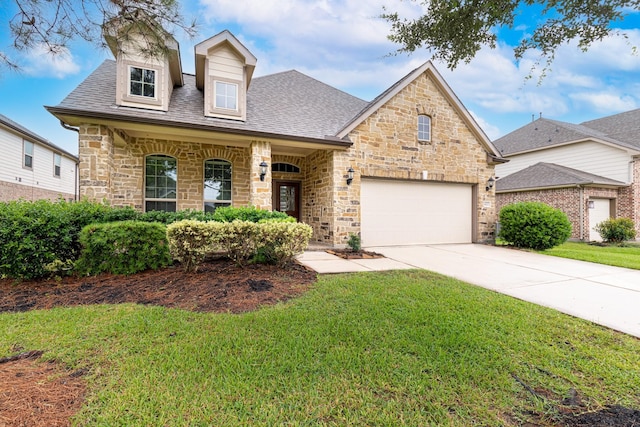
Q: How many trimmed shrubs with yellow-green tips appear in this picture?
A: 3